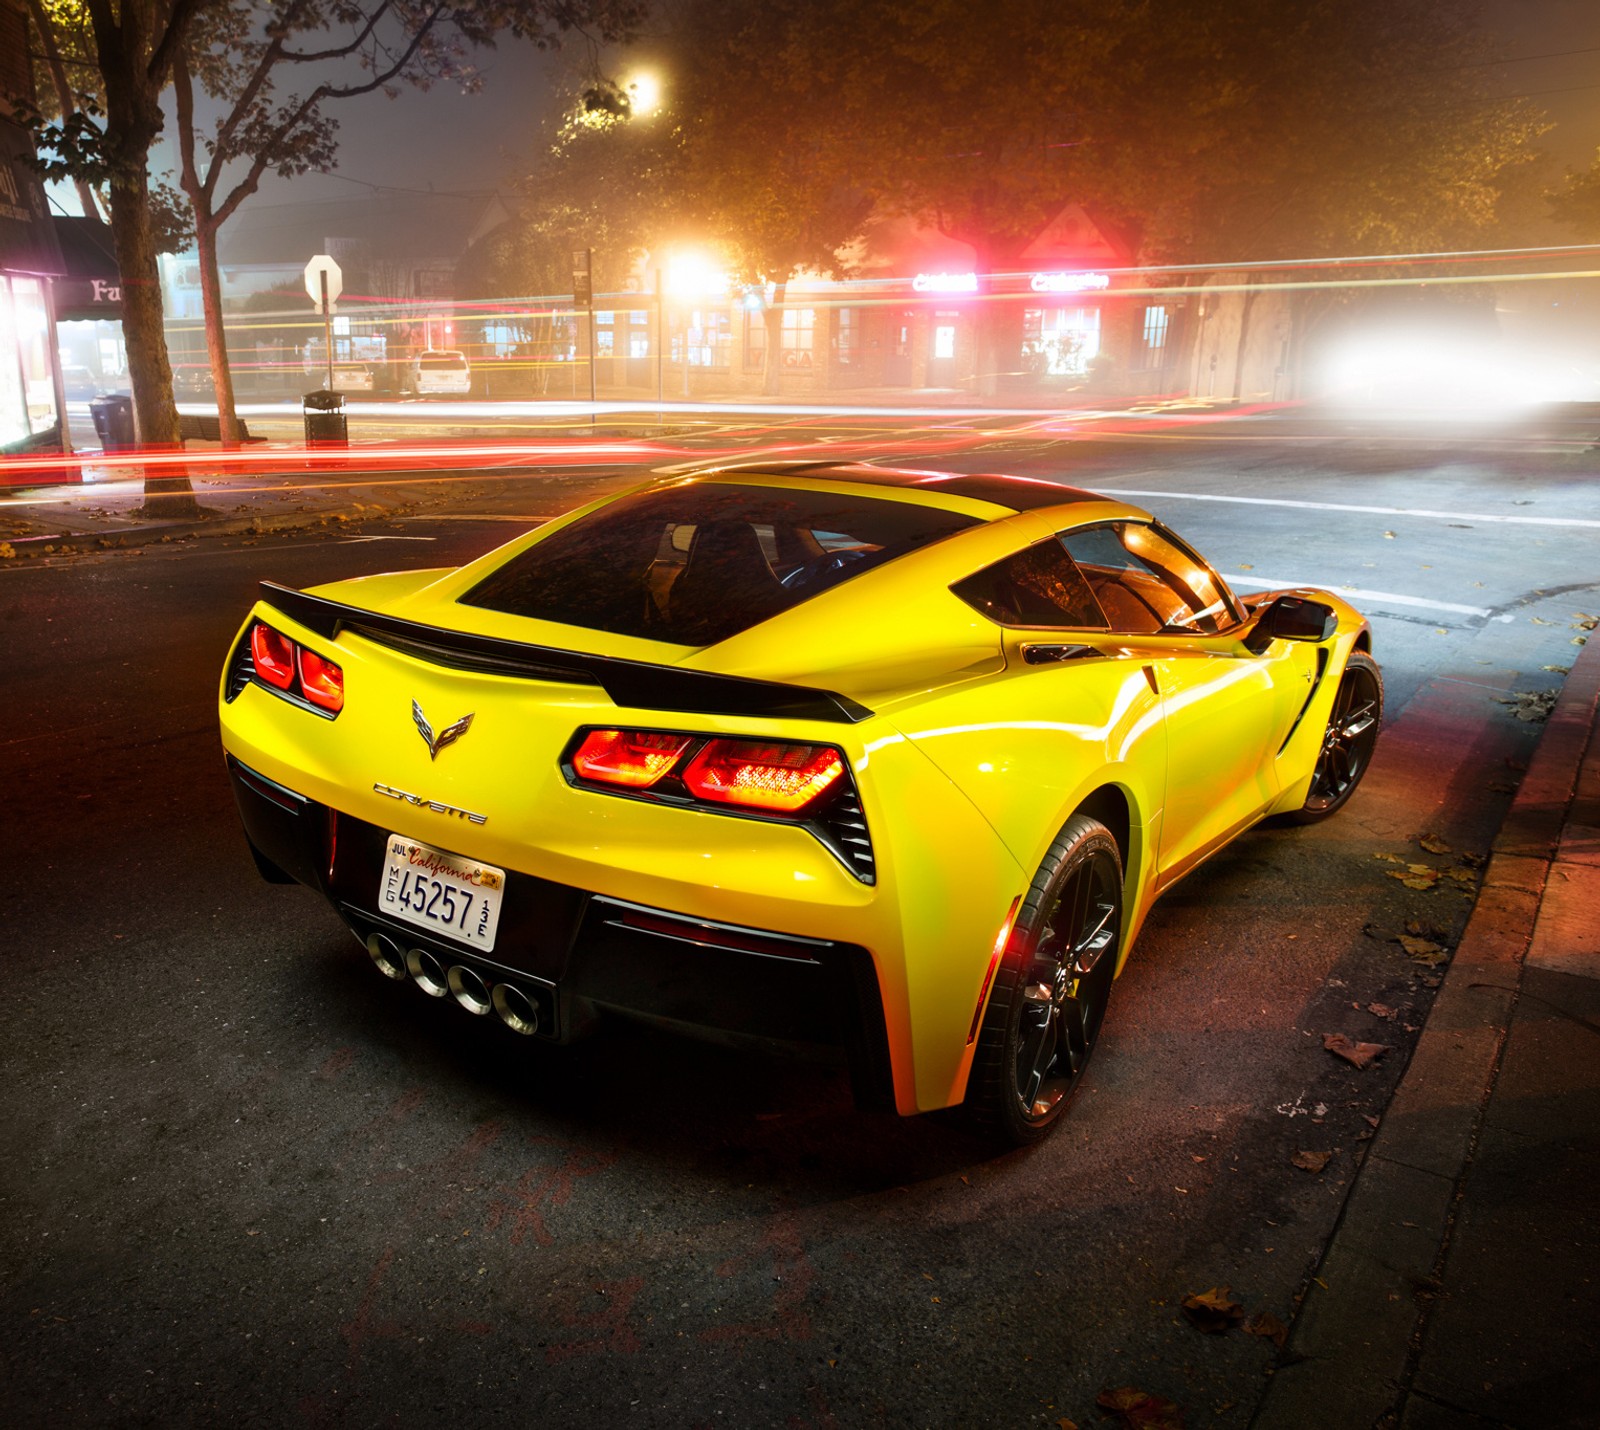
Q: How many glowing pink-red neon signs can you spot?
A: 2